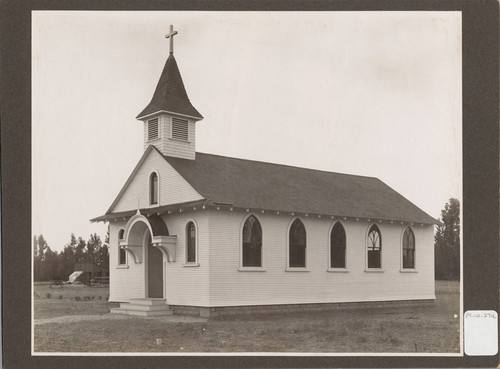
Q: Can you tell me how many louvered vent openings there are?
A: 2